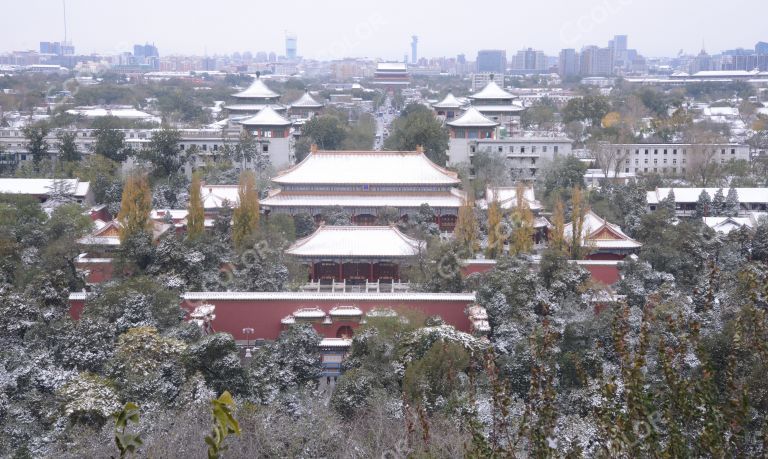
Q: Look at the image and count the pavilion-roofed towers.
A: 6